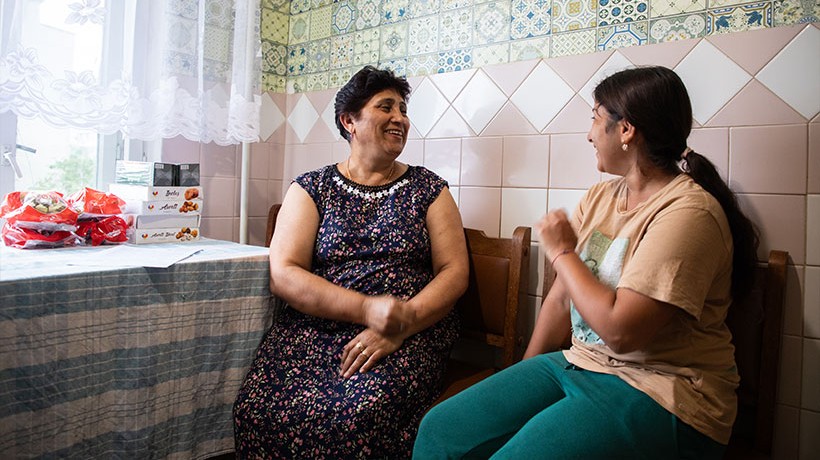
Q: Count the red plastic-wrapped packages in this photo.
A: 4